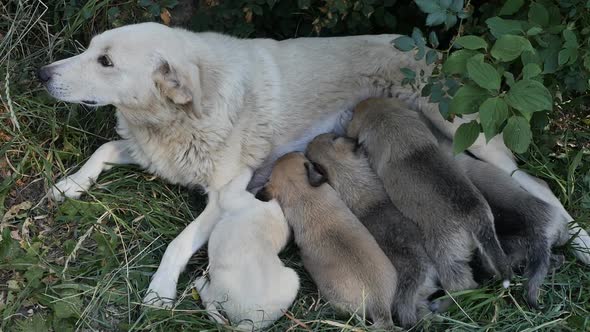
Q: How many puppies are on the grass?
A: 5